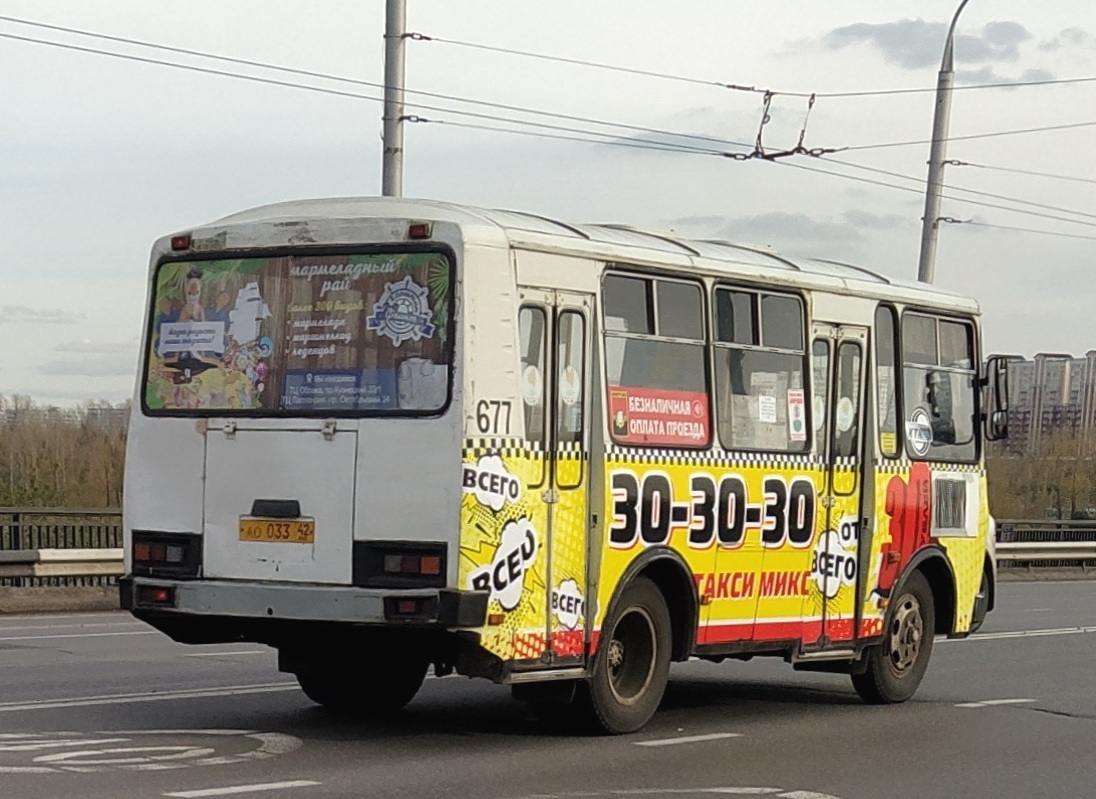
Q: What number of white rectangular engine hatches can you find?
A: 1